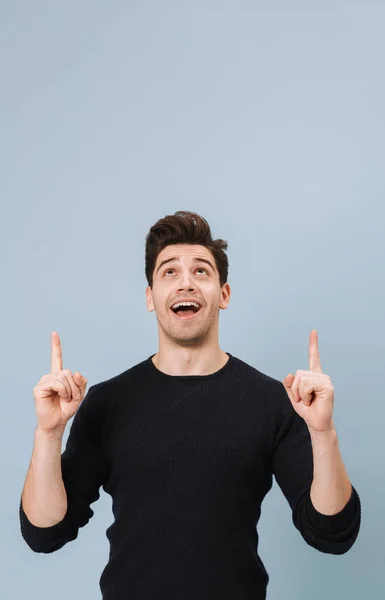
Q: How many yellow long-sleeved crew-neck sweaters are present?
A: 0